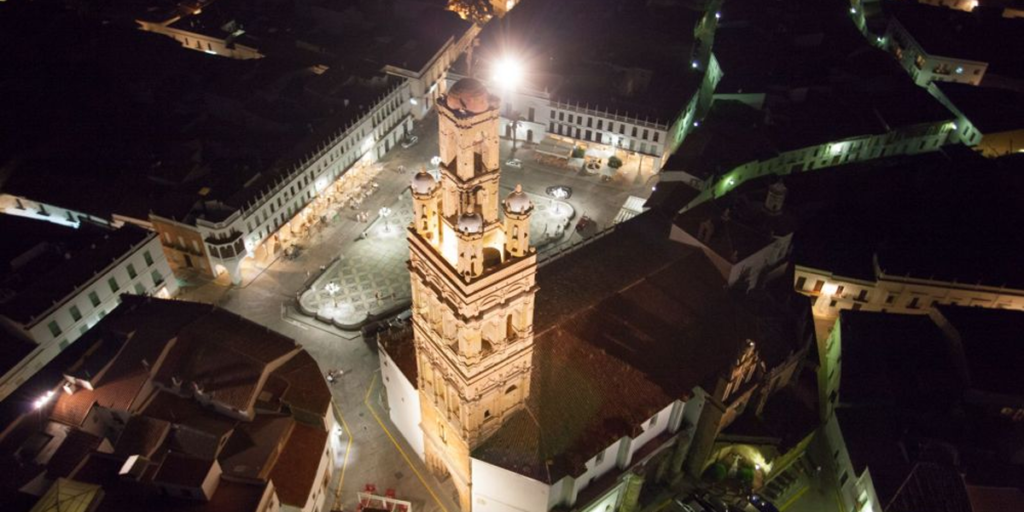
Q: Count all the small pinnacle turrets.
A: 3